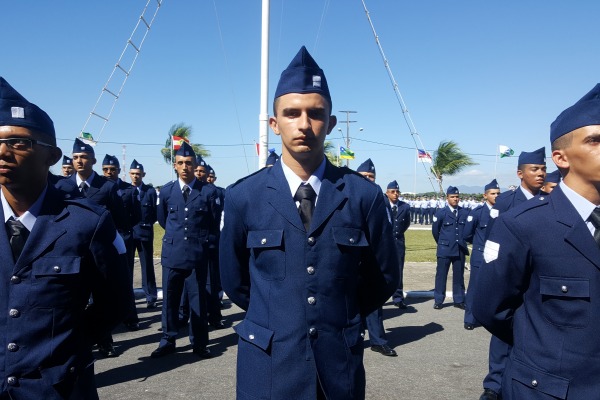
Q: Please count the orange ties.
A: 0